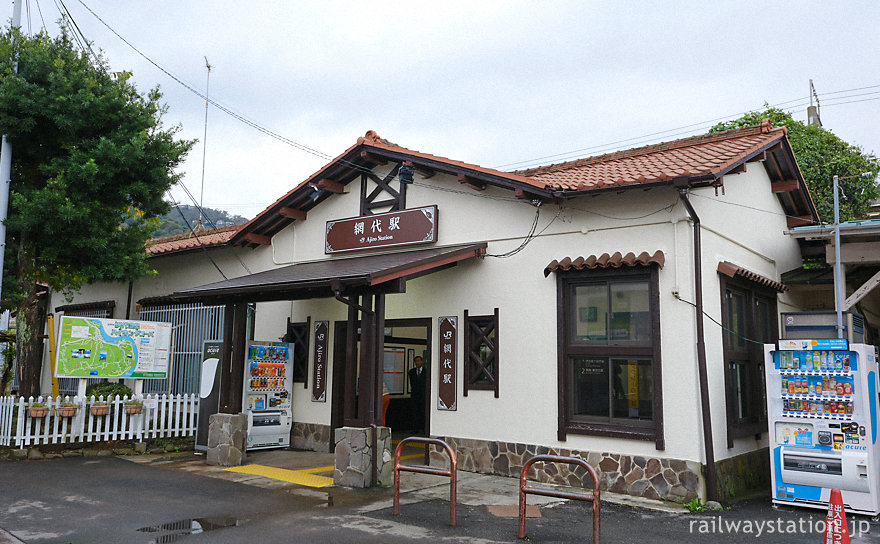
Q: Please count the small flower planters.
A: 4